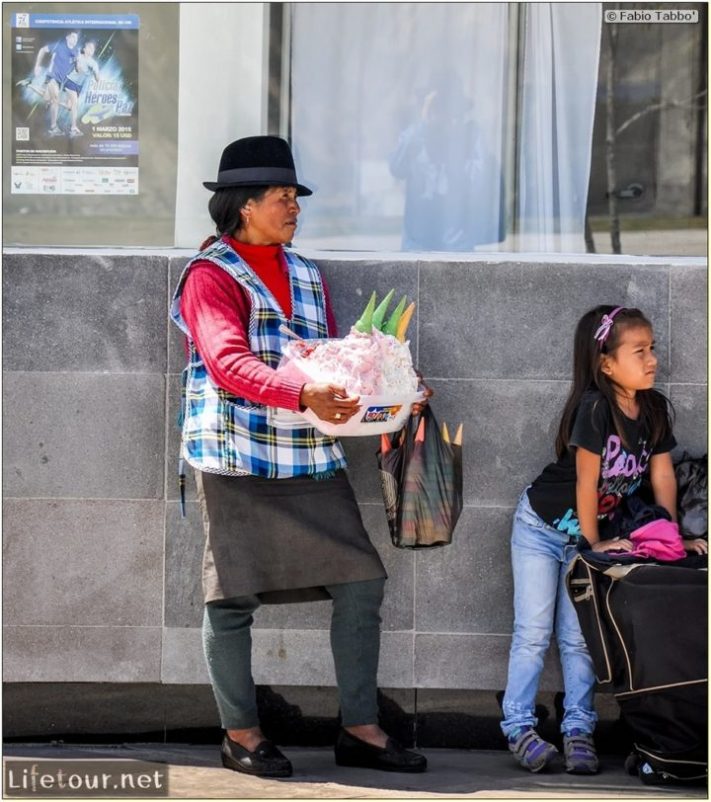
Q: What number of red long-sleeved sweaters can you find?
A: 1